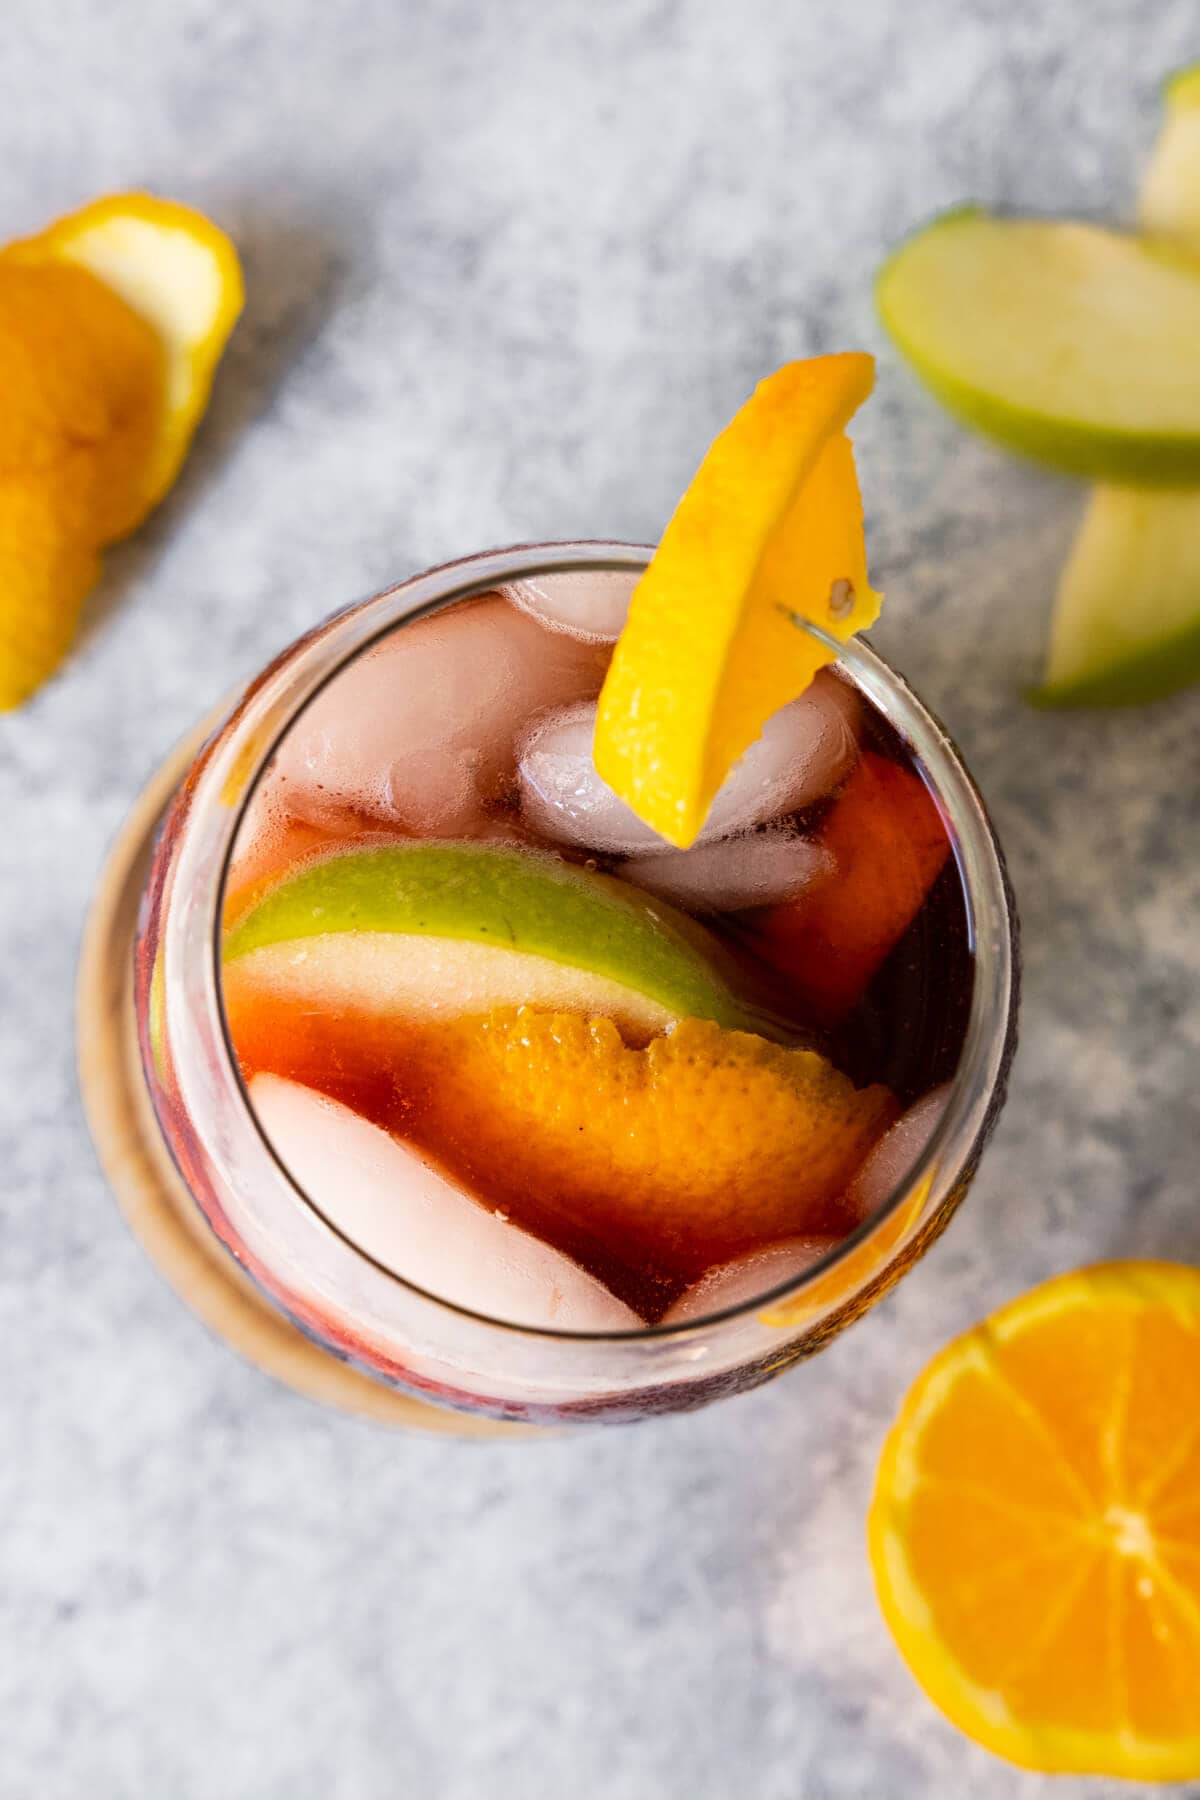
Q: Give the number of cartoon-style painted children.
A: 0